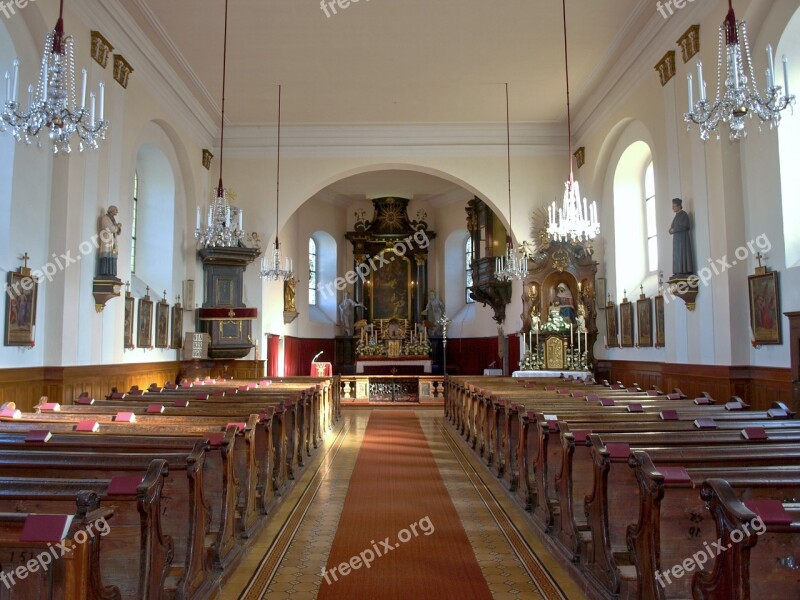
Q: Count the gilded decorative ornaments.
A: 6